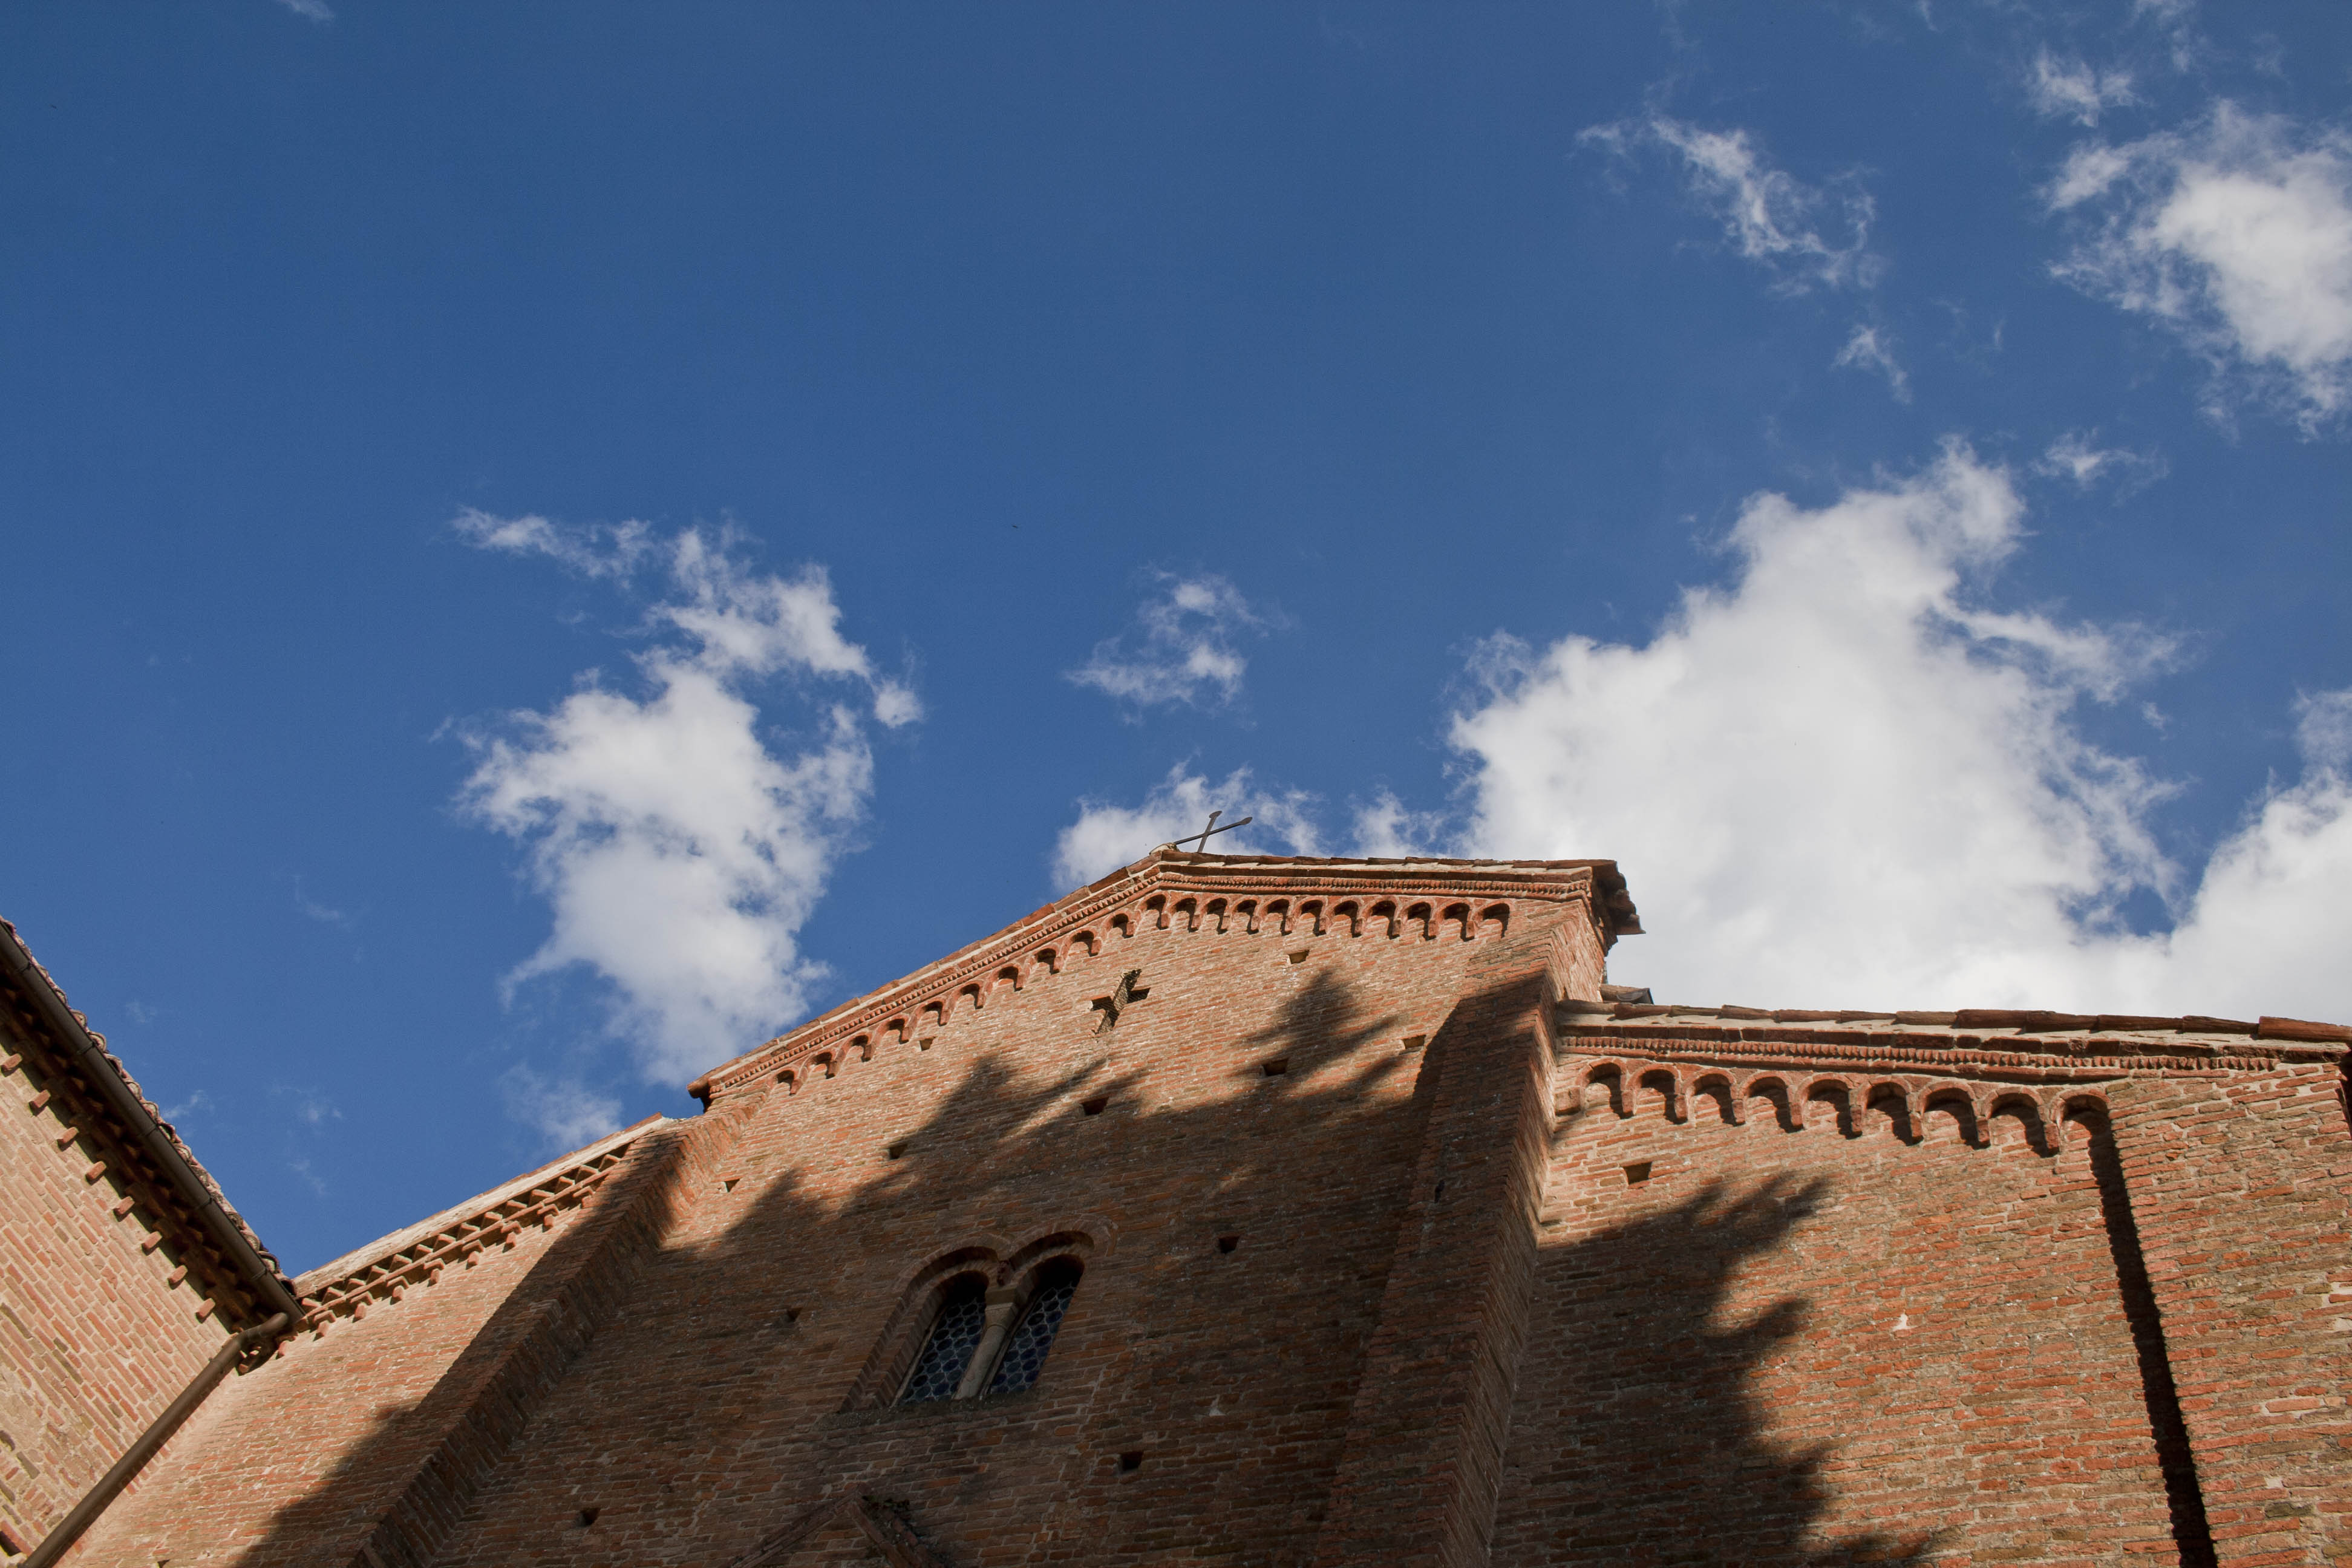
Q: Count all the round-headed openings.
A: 2